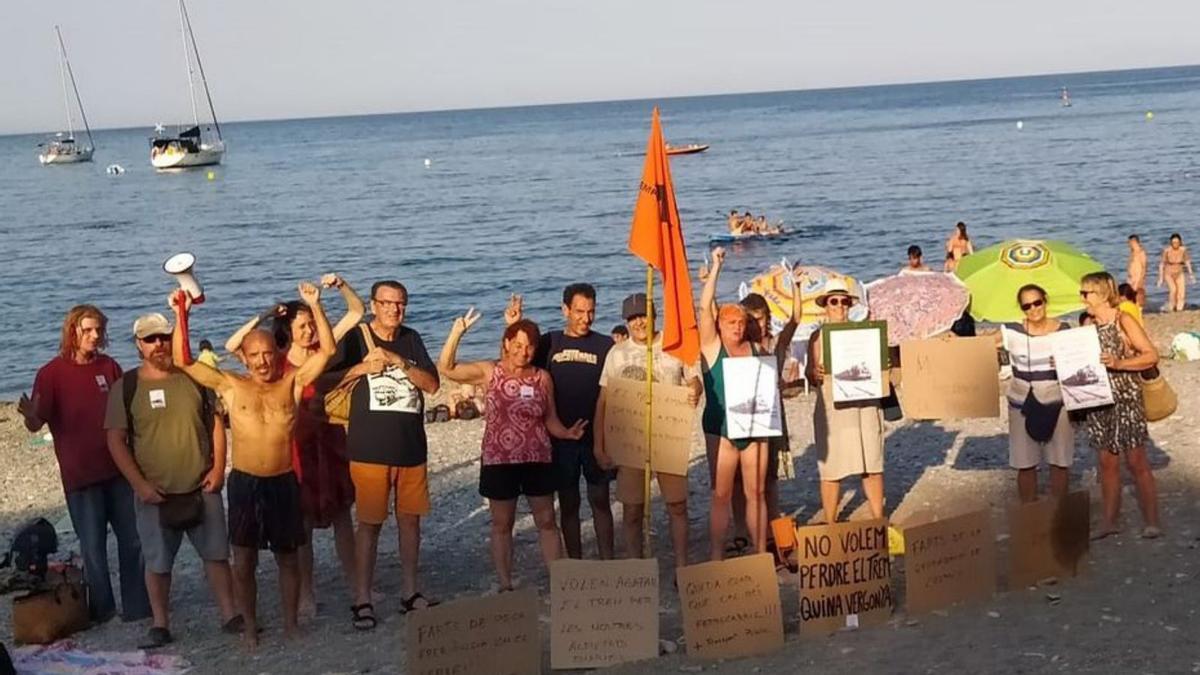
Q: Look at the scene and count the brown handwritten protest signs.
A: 8